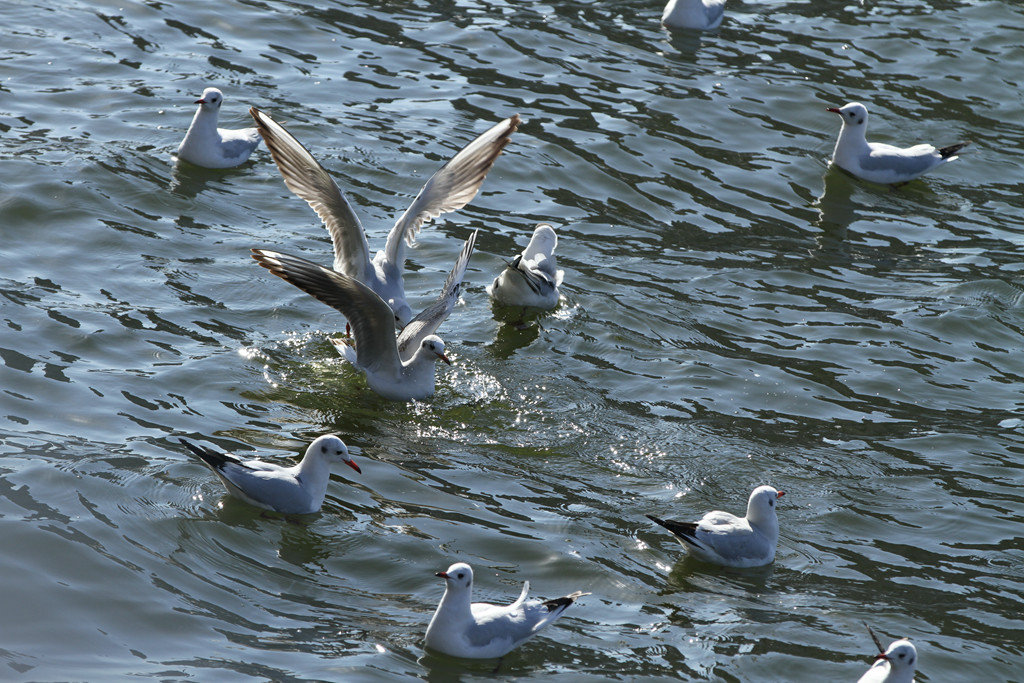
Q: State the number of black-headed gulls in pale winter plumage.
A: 10